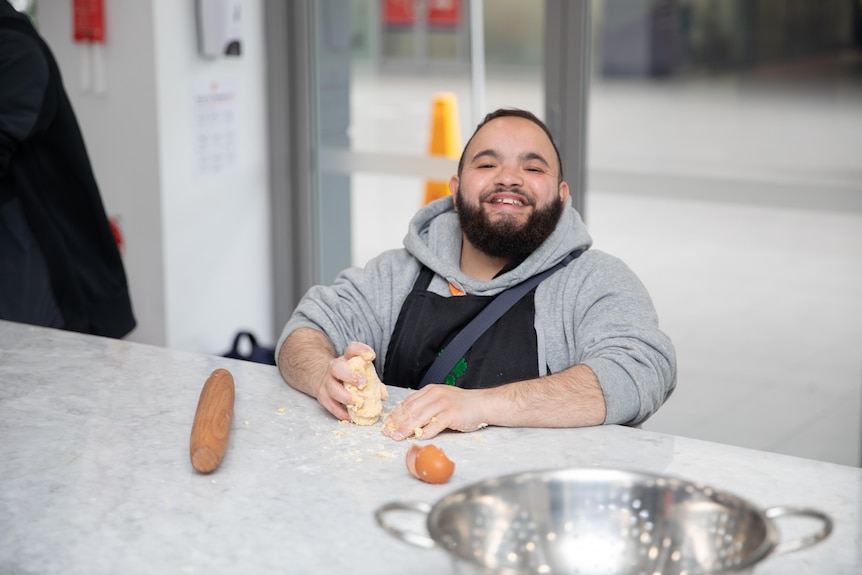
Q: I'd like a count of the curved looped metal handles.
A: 2